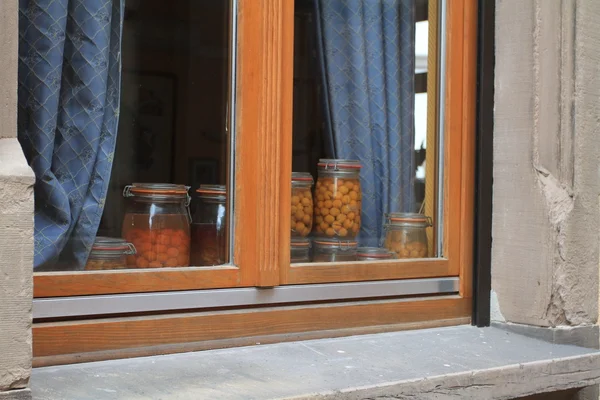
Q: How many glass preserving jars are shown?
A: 9